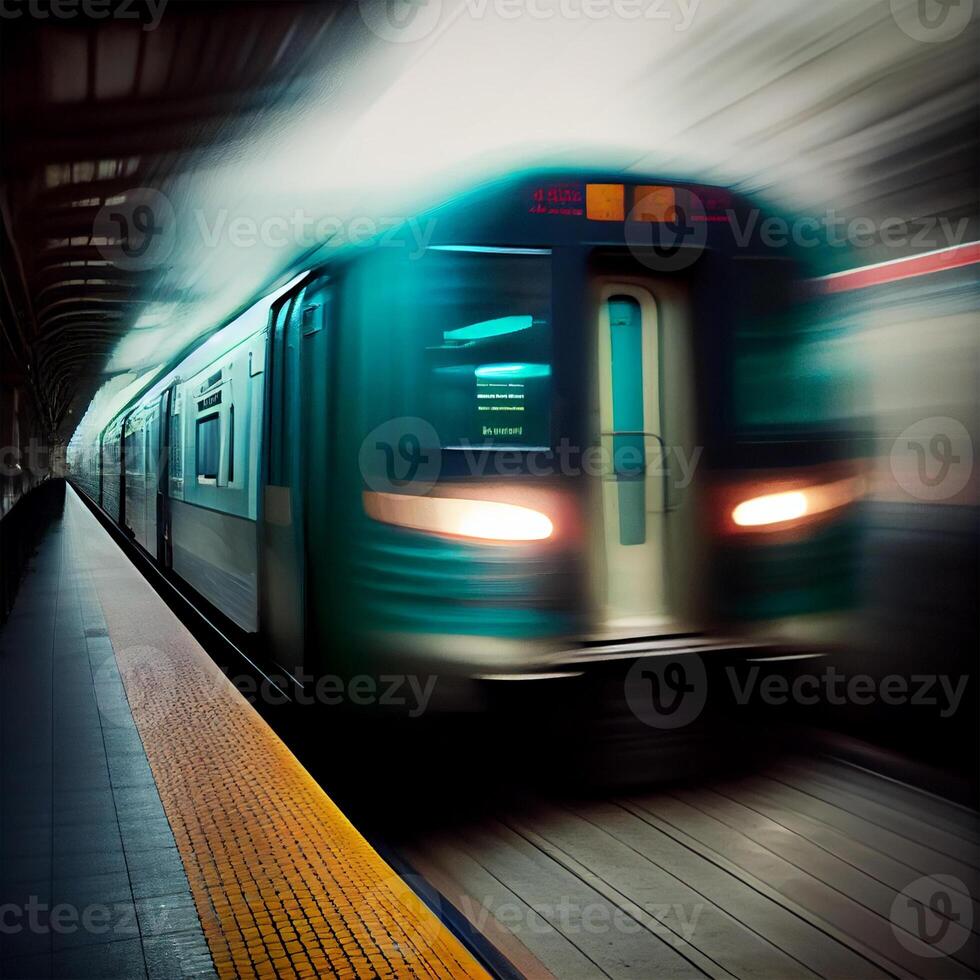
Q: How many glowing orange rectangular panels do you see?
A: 2